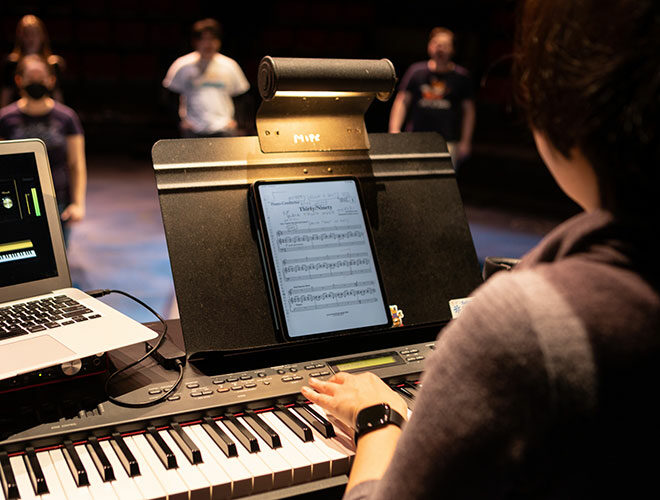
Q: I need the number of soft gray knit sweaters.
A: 1